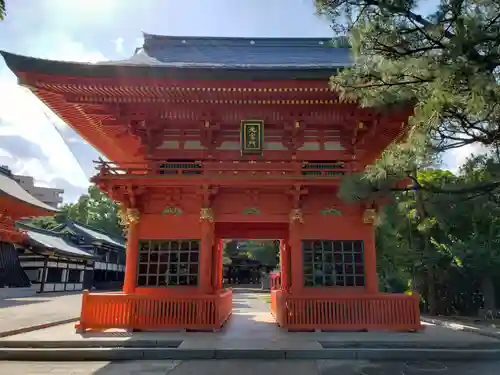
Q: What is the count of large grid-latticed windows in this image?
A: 2